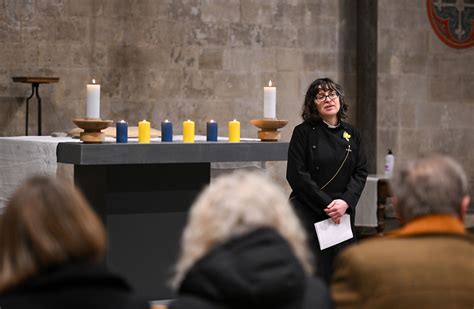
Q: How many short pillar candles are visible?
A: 6